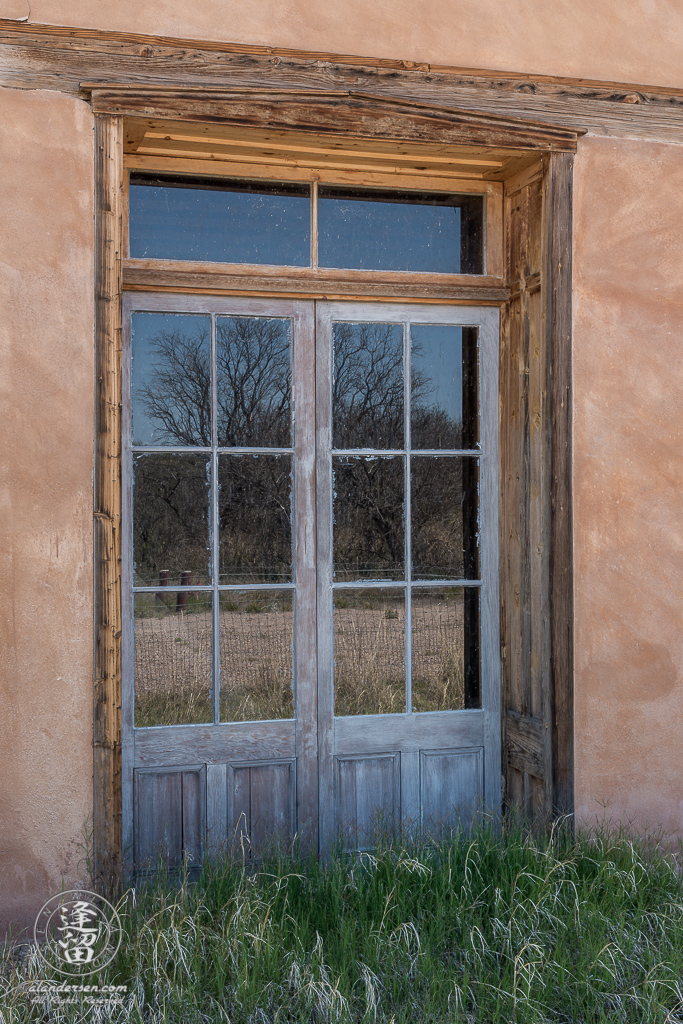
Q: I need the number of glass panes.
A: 14